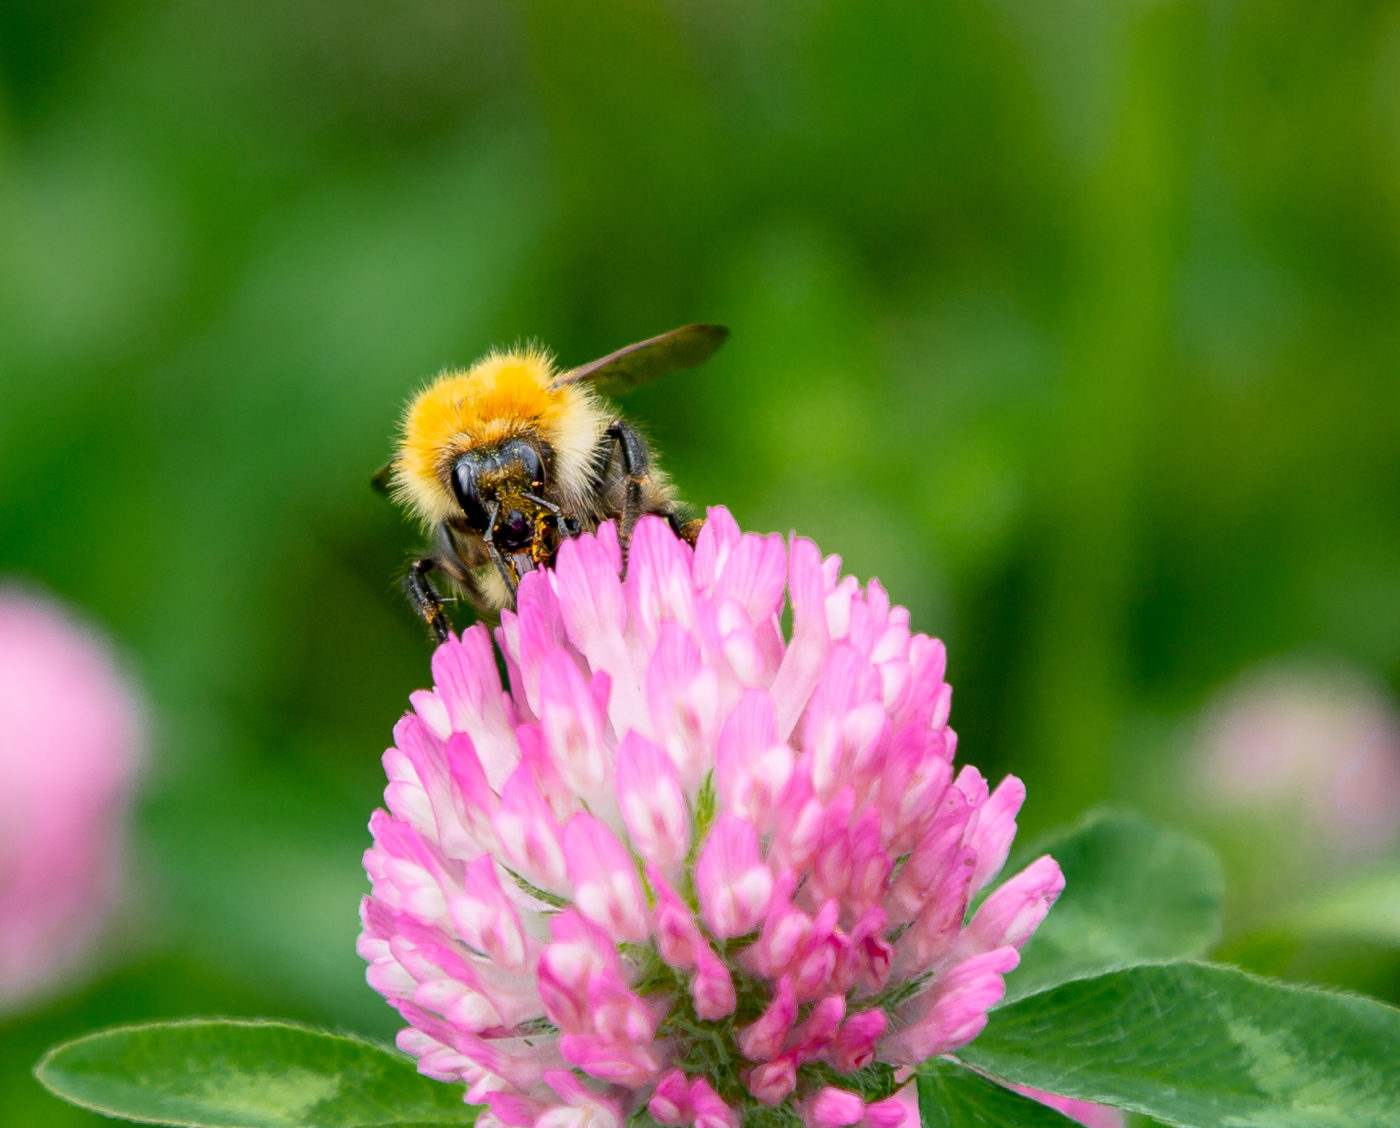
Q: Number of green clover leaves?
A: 4